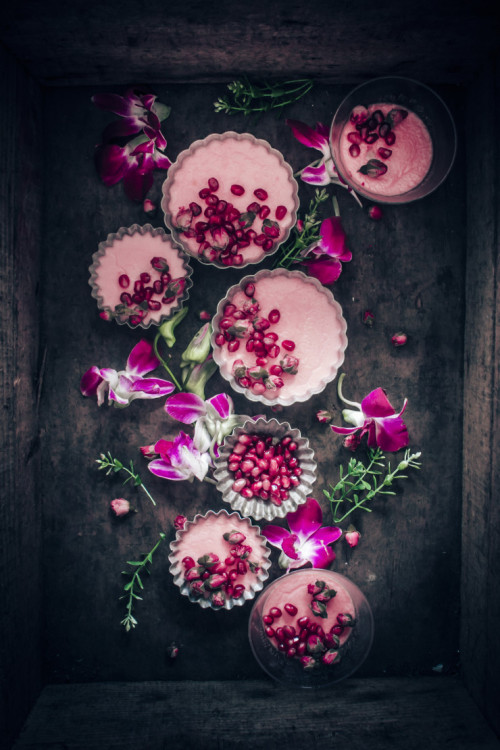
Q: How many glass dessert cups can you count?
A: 2